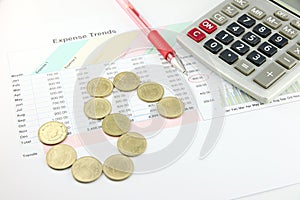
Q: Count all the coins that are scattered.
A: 11